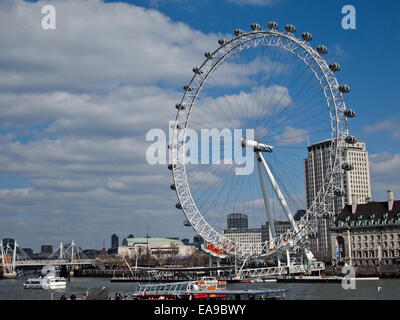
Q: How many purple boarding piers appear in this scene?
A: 0